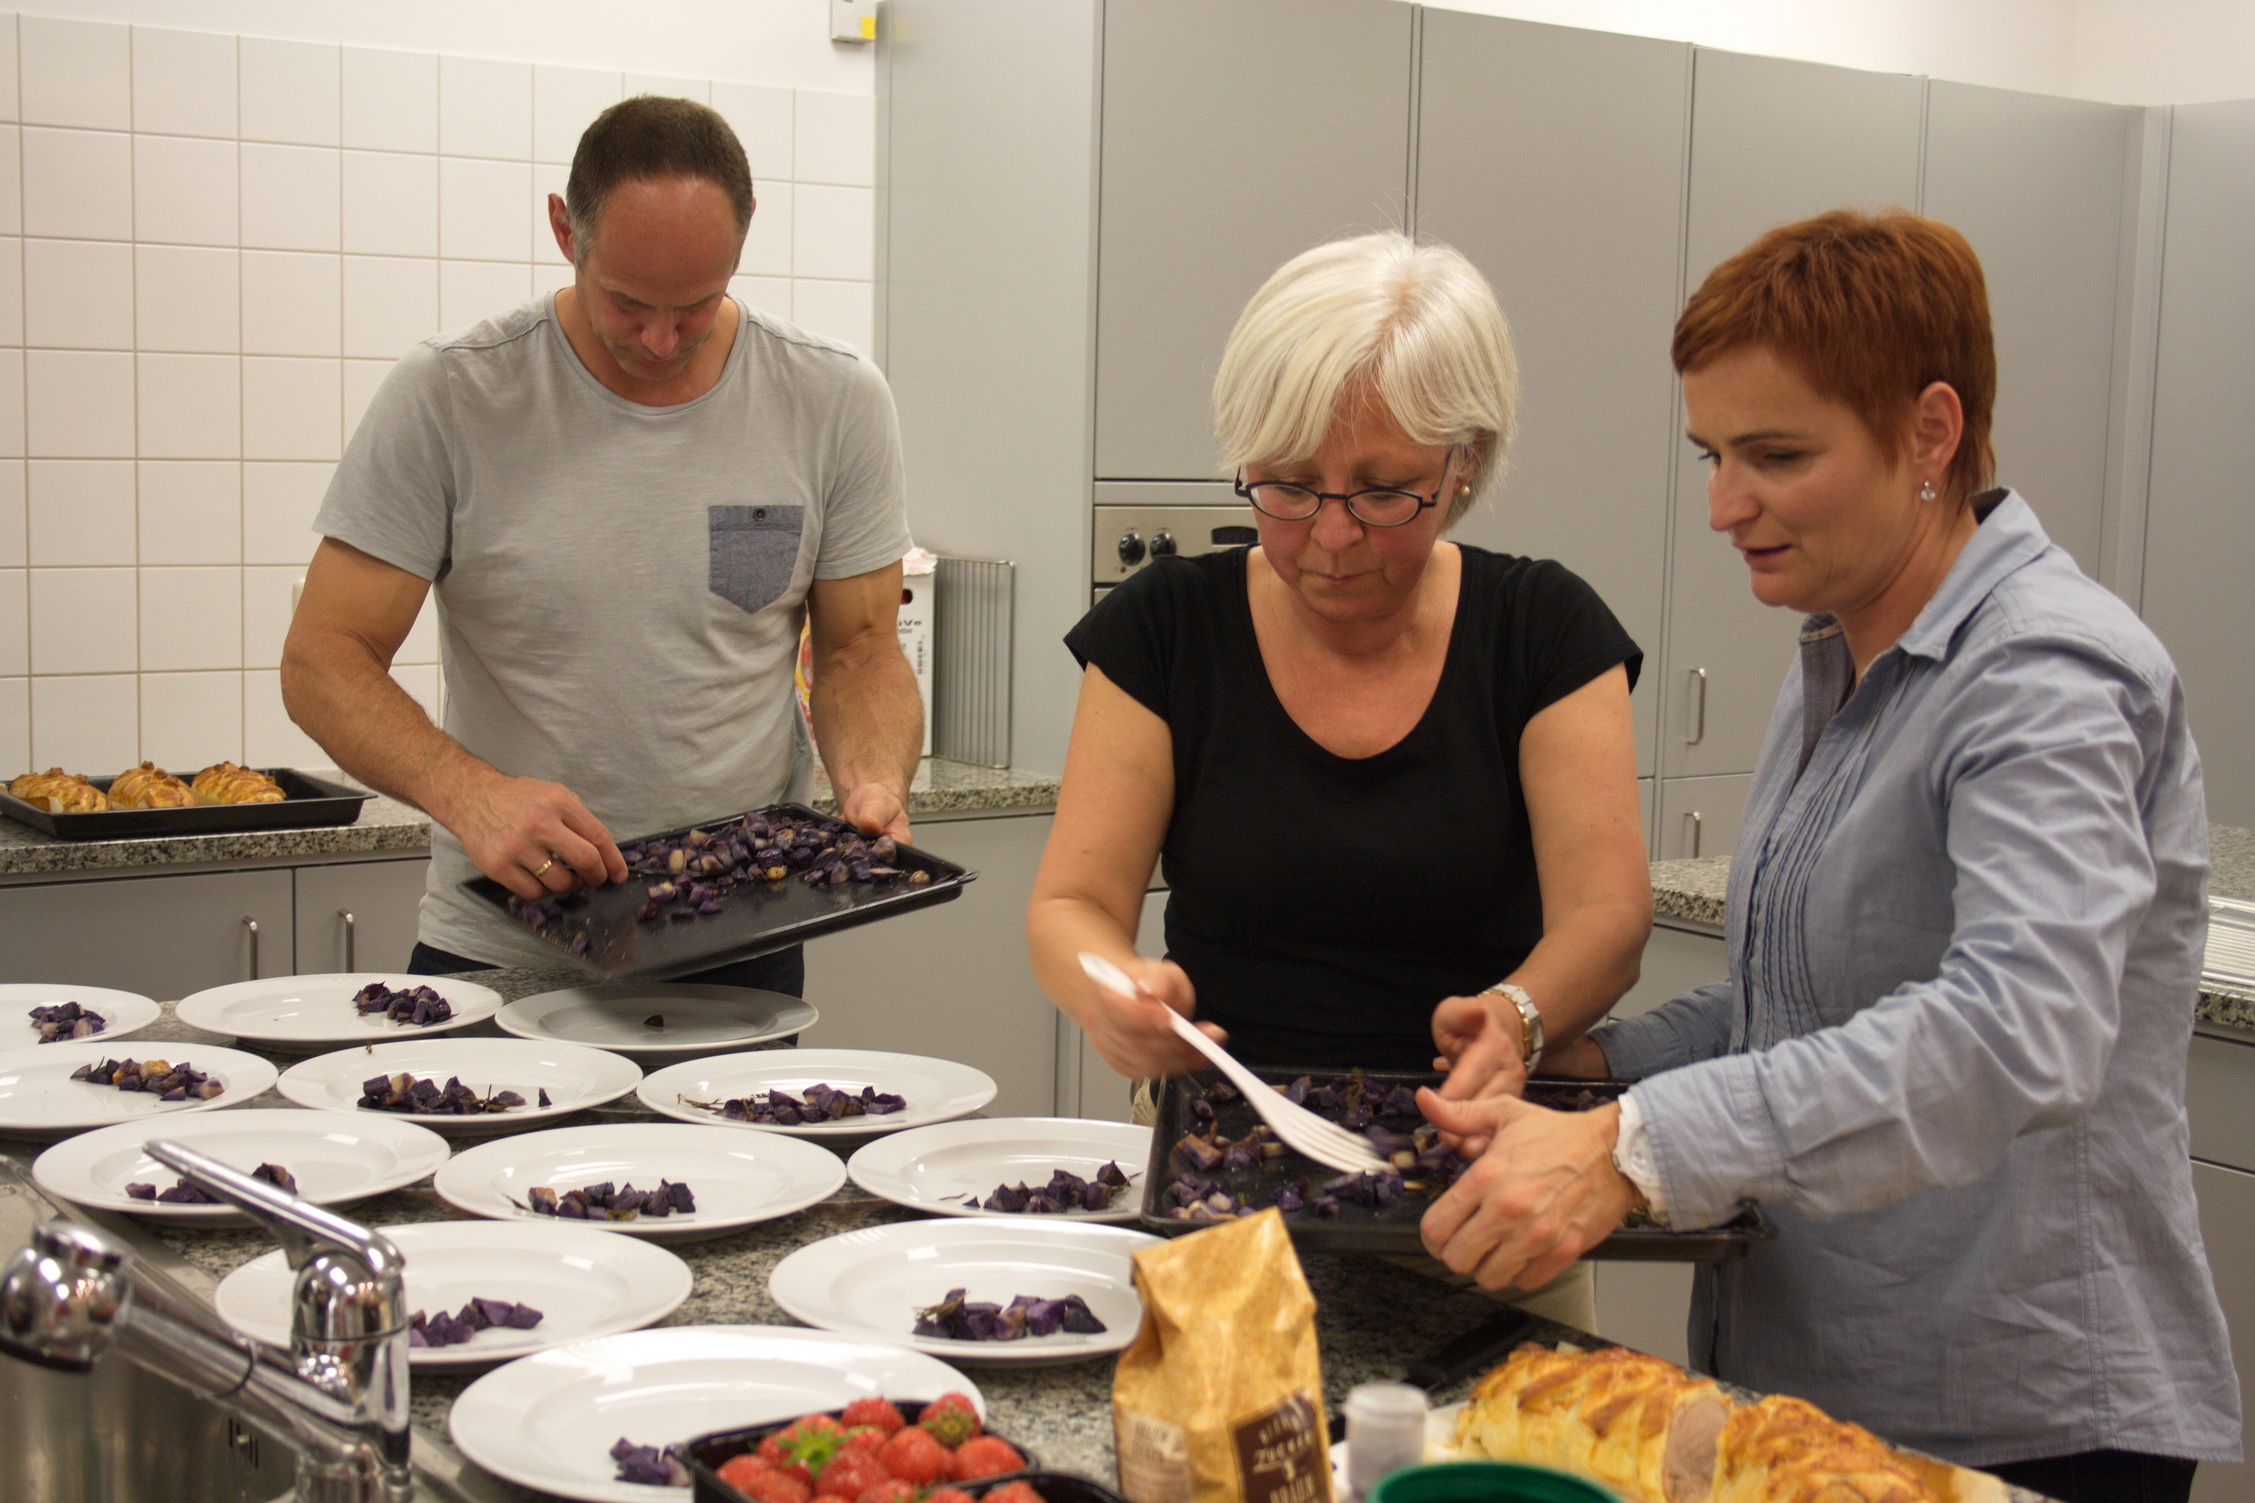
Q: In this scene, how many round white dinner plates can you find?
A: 12